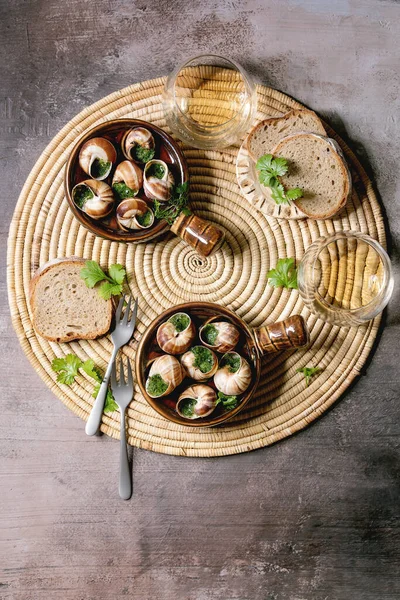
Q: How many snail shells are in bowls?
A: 12